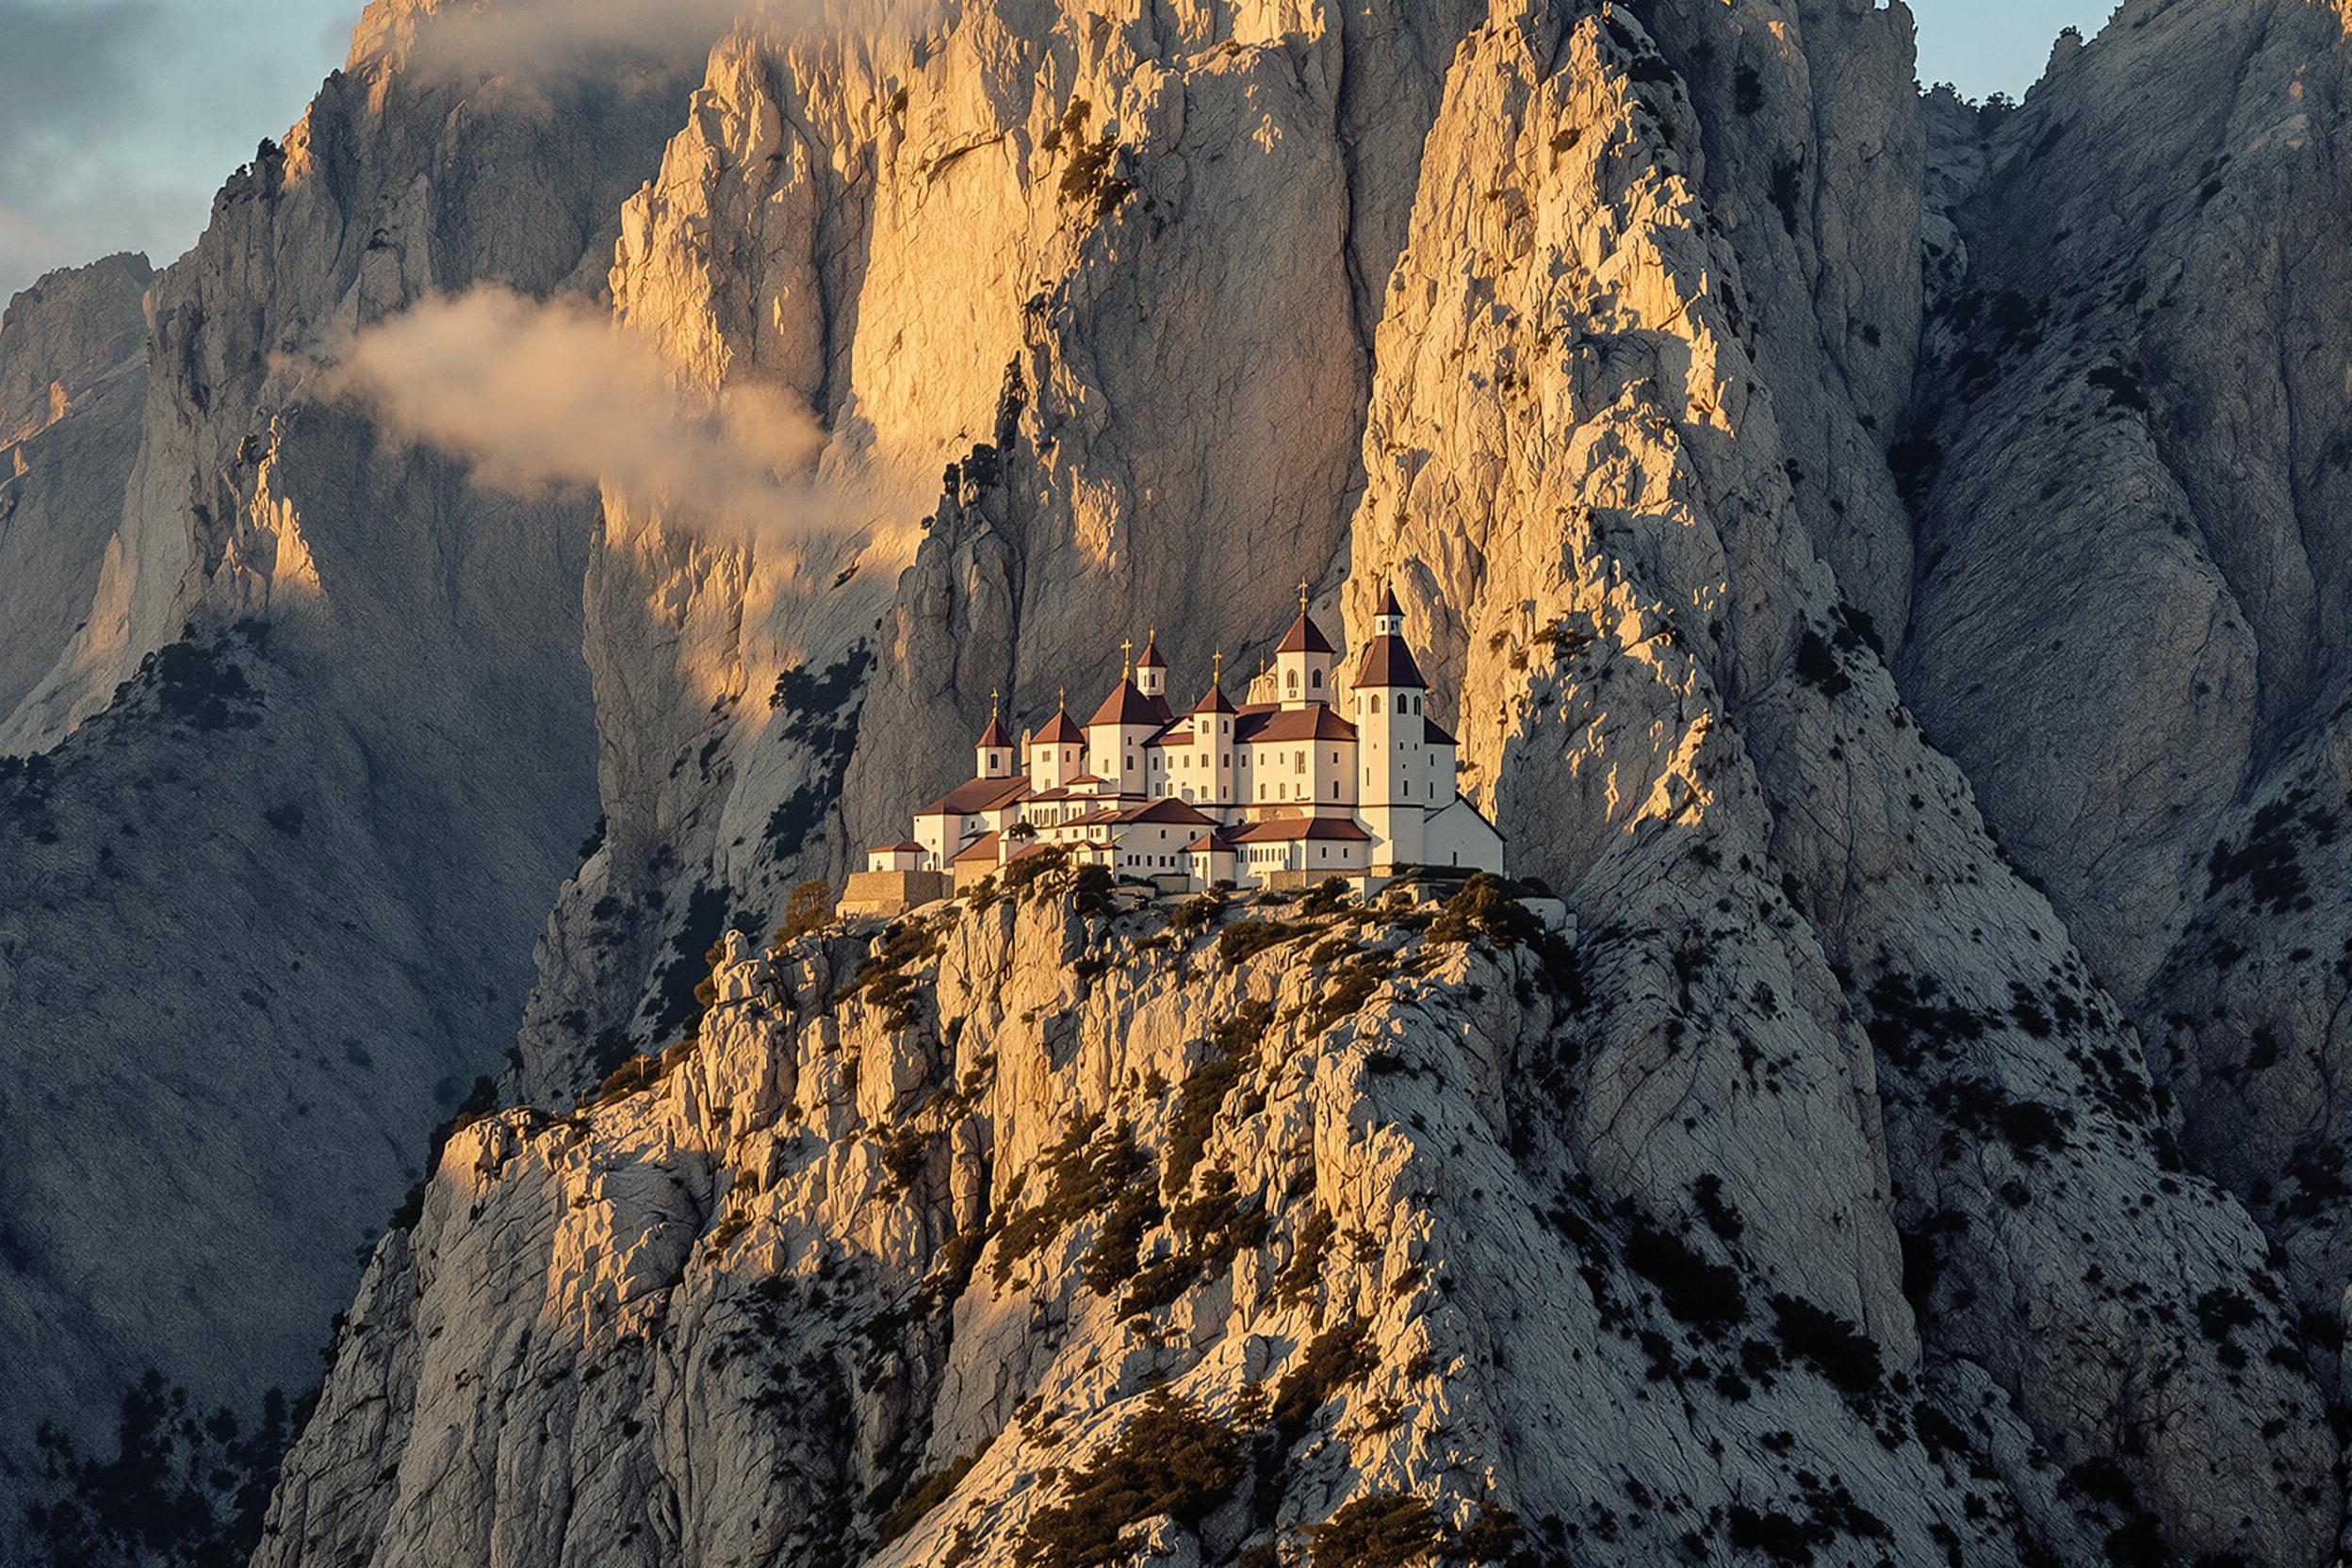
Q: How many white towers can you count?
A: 7